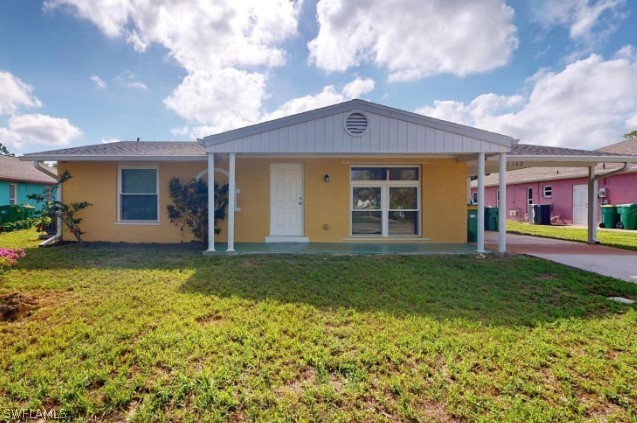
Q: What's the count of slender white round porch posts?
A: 4